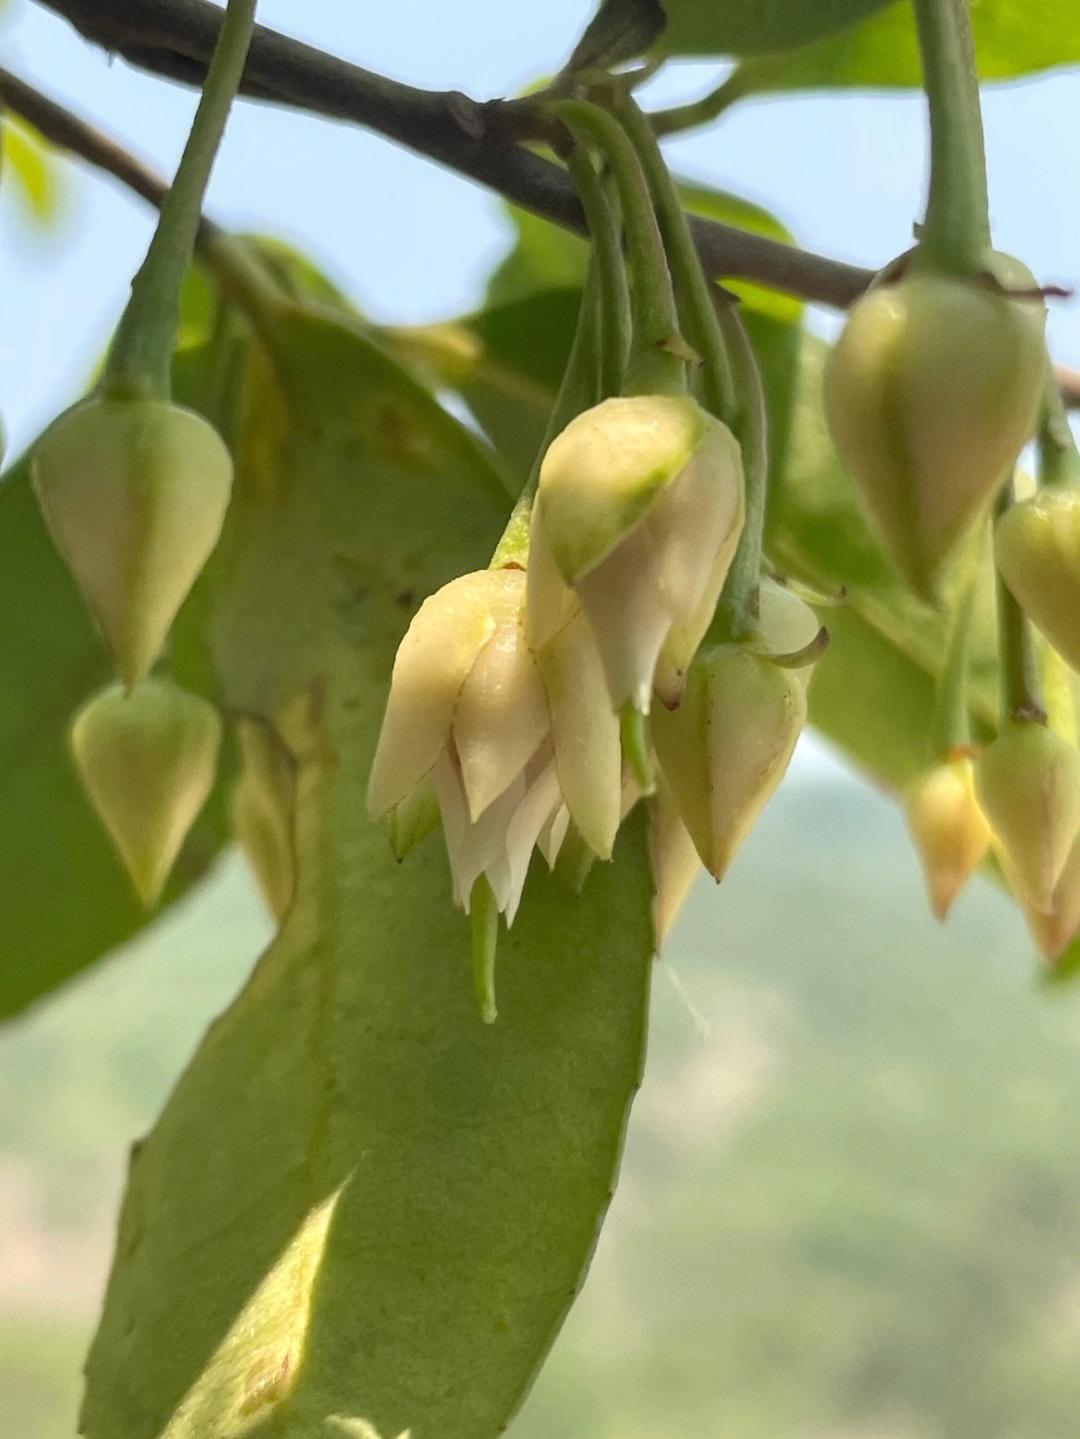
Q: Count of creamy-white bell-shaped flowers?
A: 2